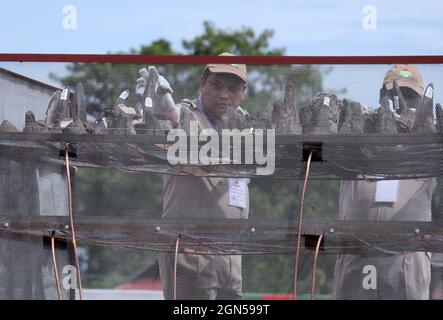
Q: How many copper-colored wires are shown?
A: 5